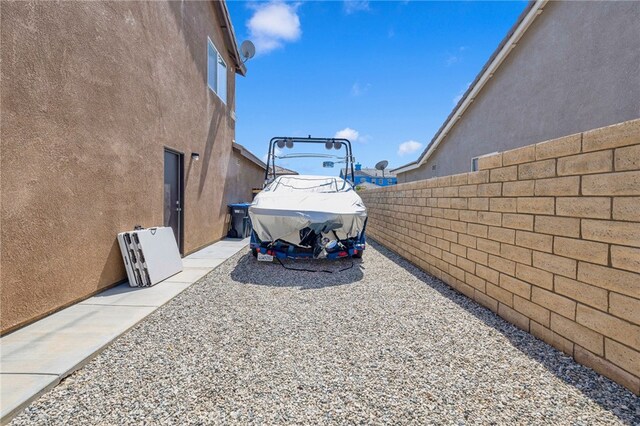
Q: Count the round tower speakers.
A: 4